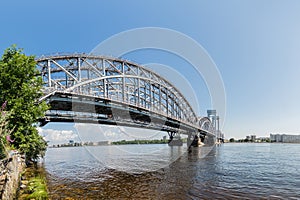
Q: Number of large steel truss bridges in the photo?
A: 1